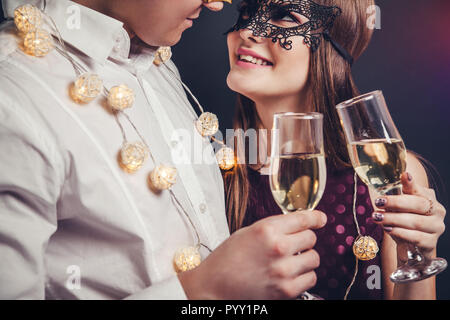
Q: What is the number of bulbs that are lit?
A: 11